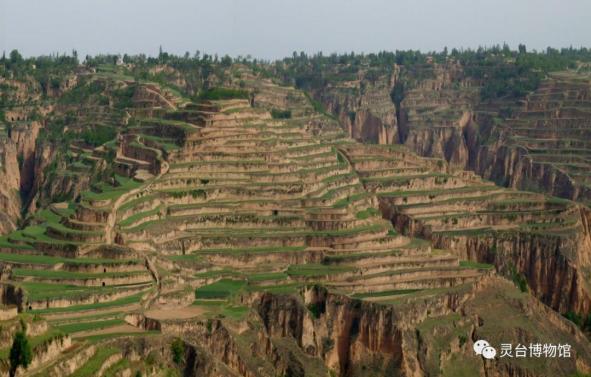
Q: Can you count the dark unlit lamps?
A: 0